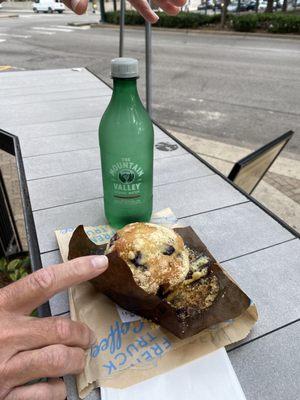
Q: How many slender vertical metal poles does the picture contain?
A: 2